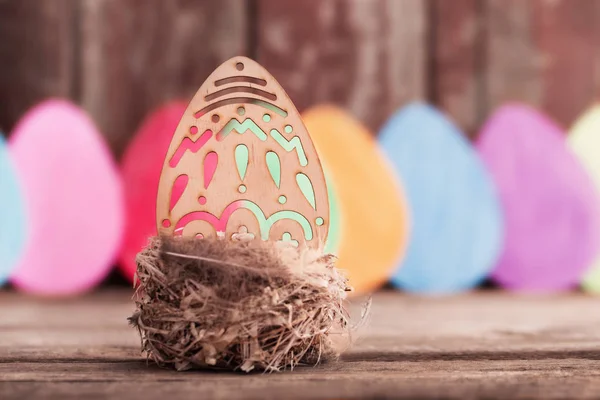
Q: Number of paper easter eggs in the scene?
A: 8